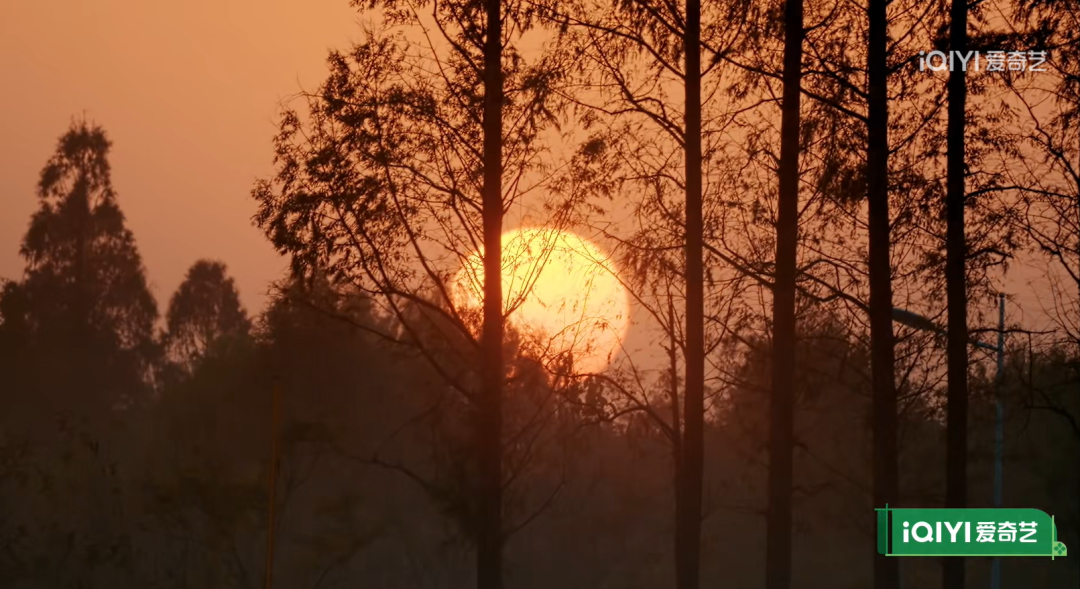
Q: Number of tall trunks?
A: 5